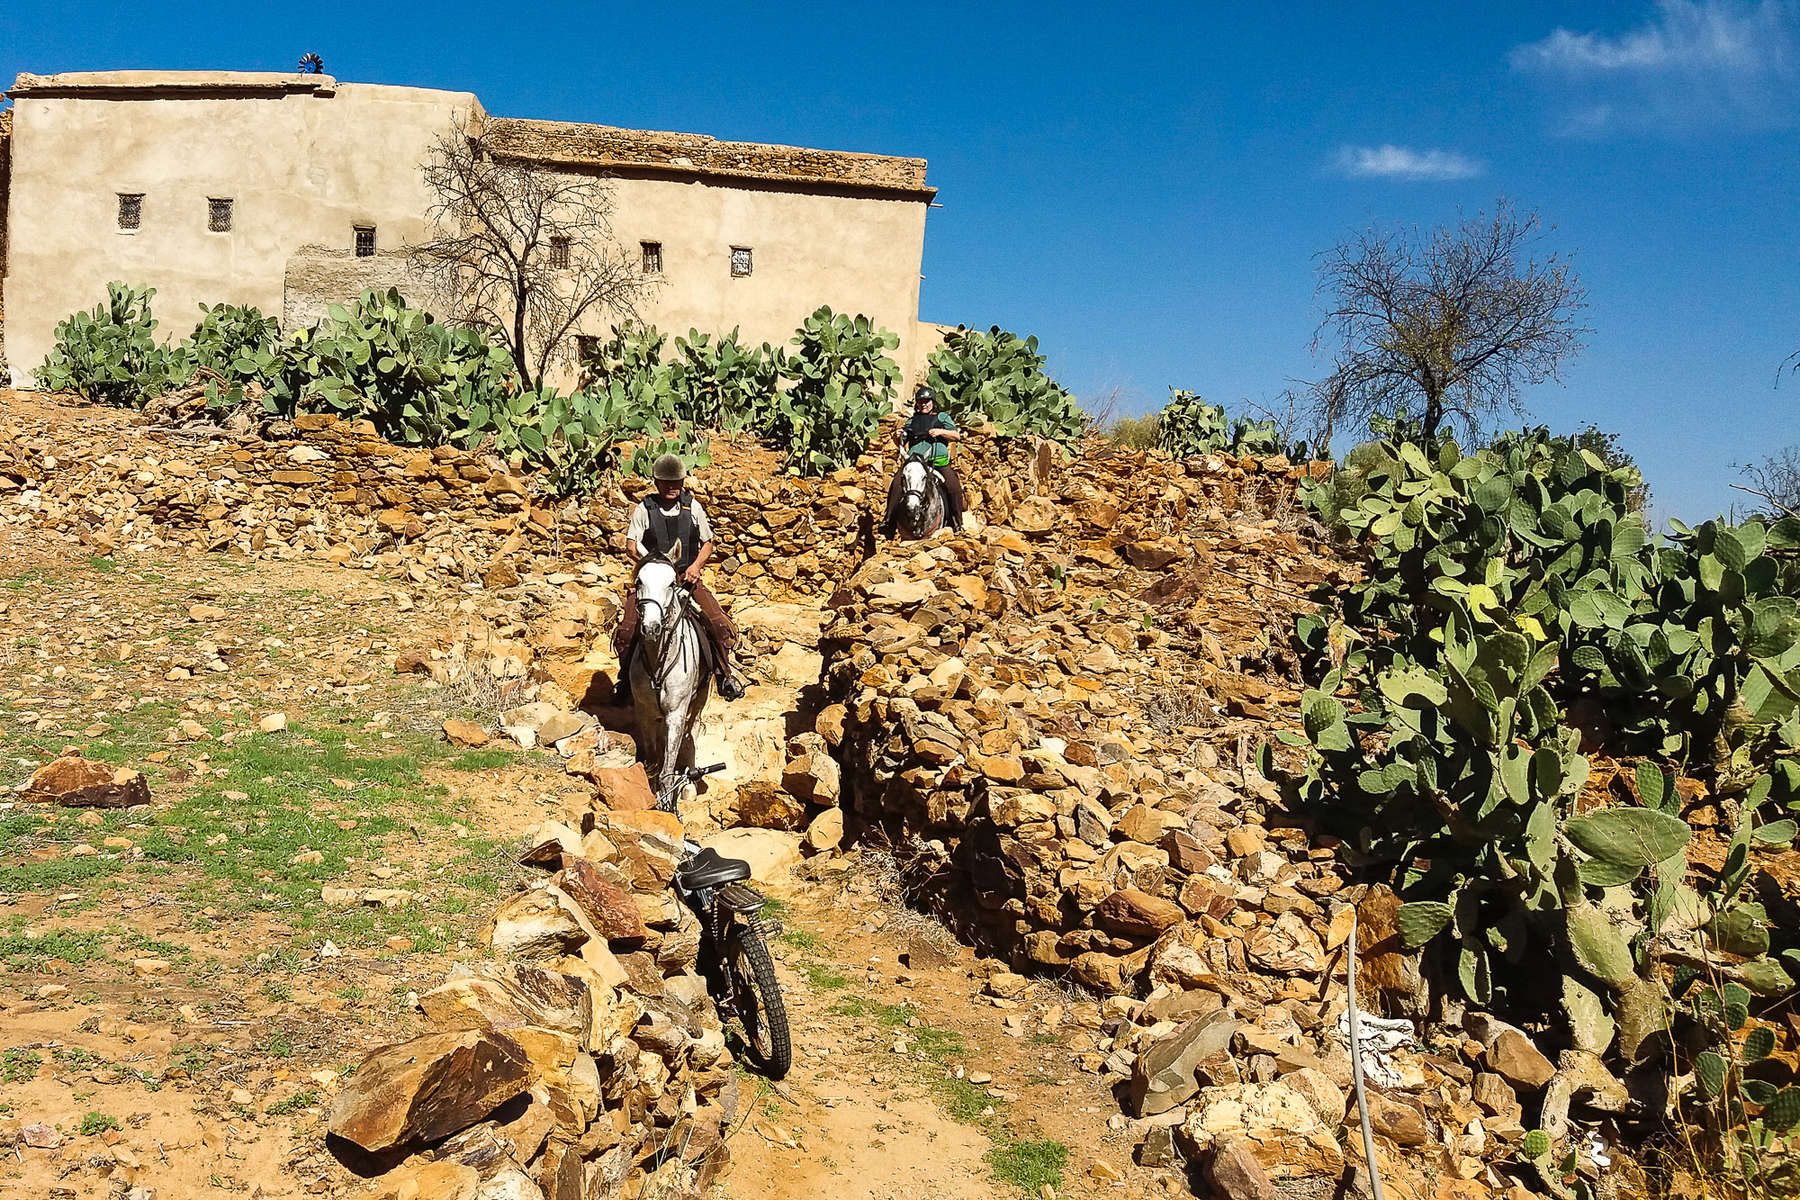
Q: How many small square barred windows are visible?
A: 6